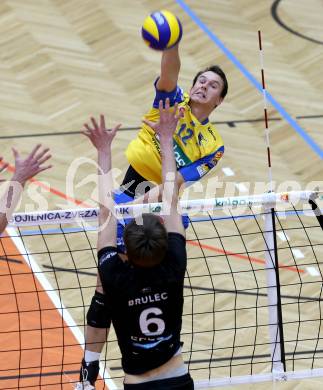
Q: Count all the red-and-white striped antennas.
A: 1